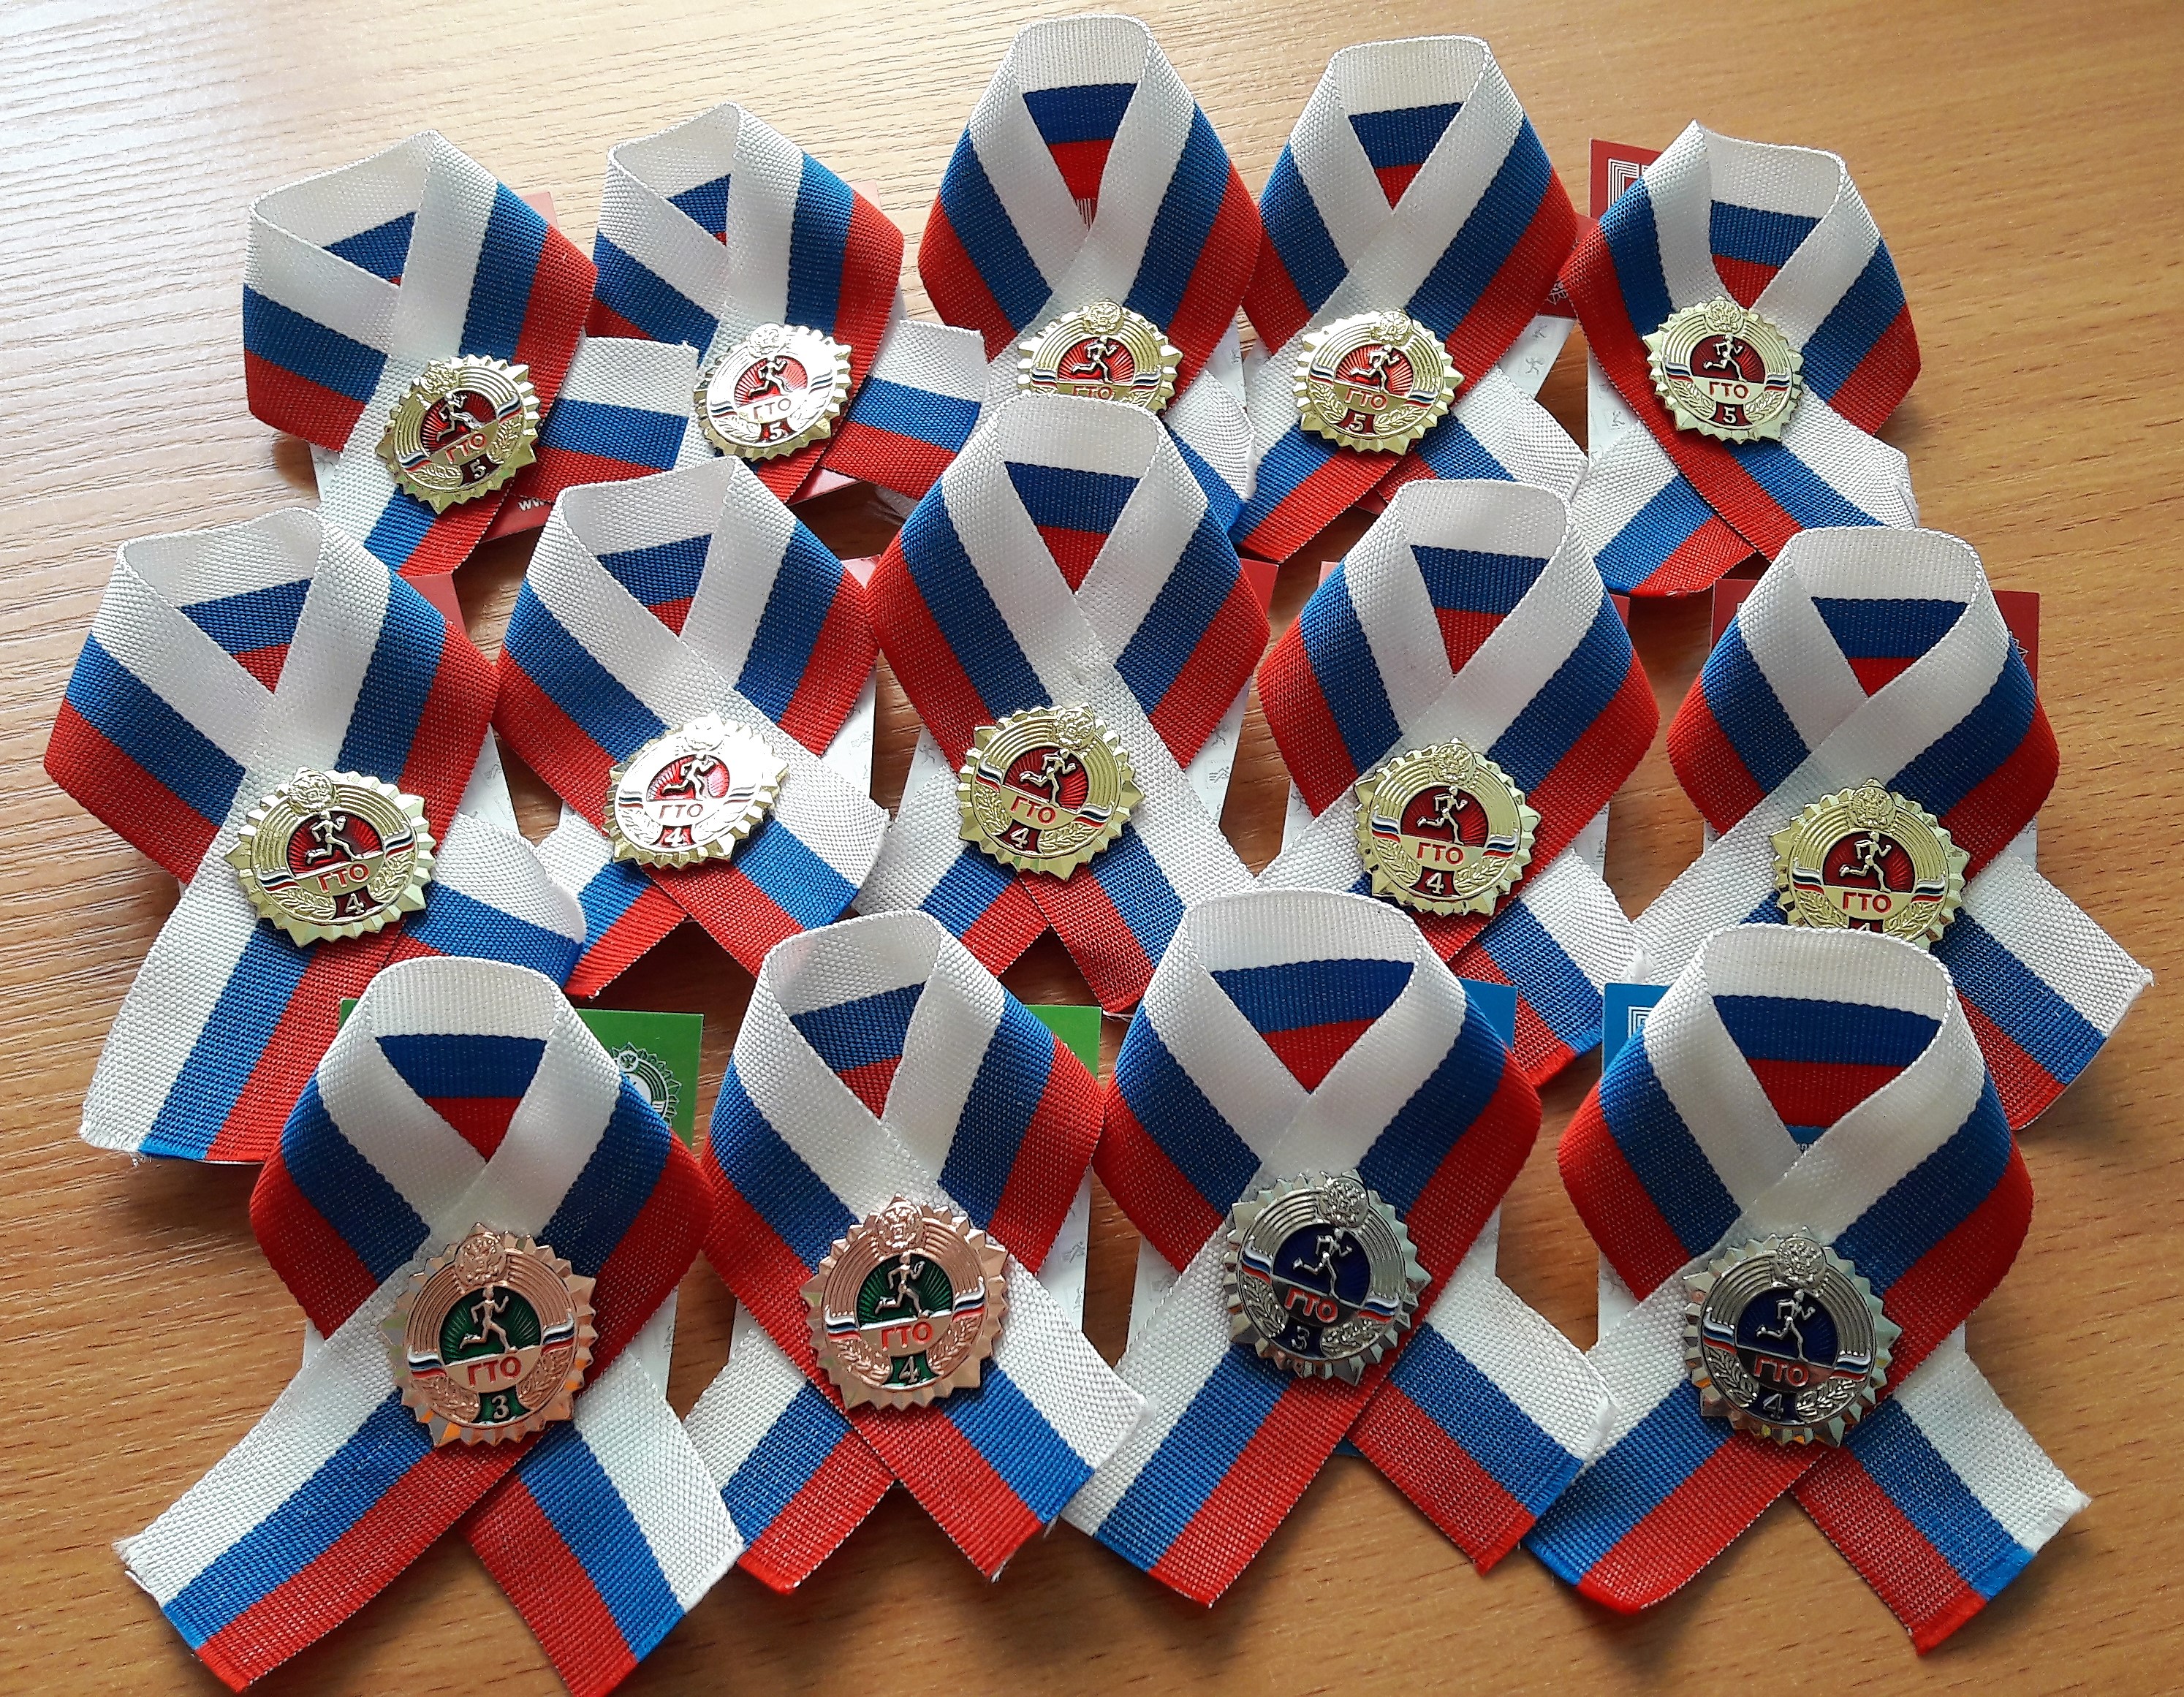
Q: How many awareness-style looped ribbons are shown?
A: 14